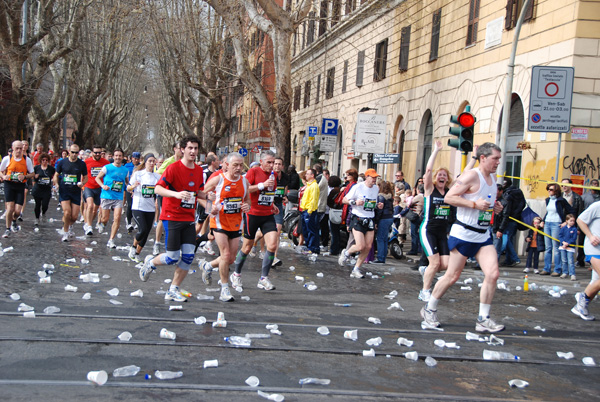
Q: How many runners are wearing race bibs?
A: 13